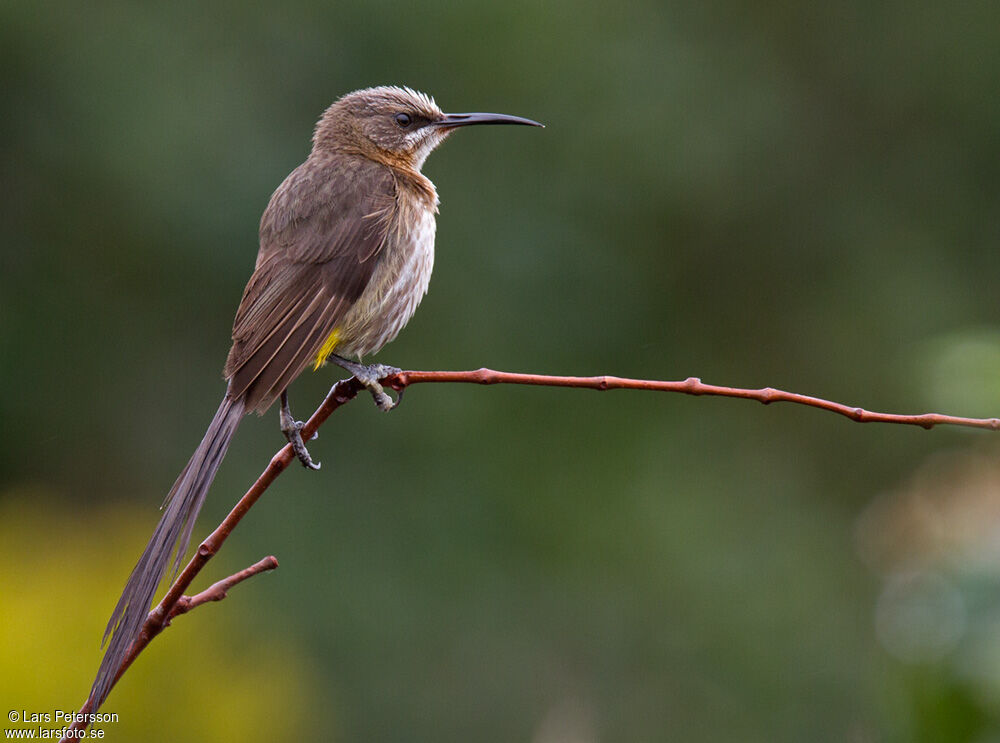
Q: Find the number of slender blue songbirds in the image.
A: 0